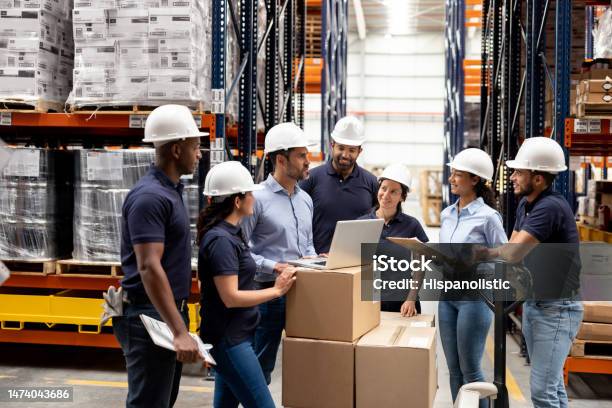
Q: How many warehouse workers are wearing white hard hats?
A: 7